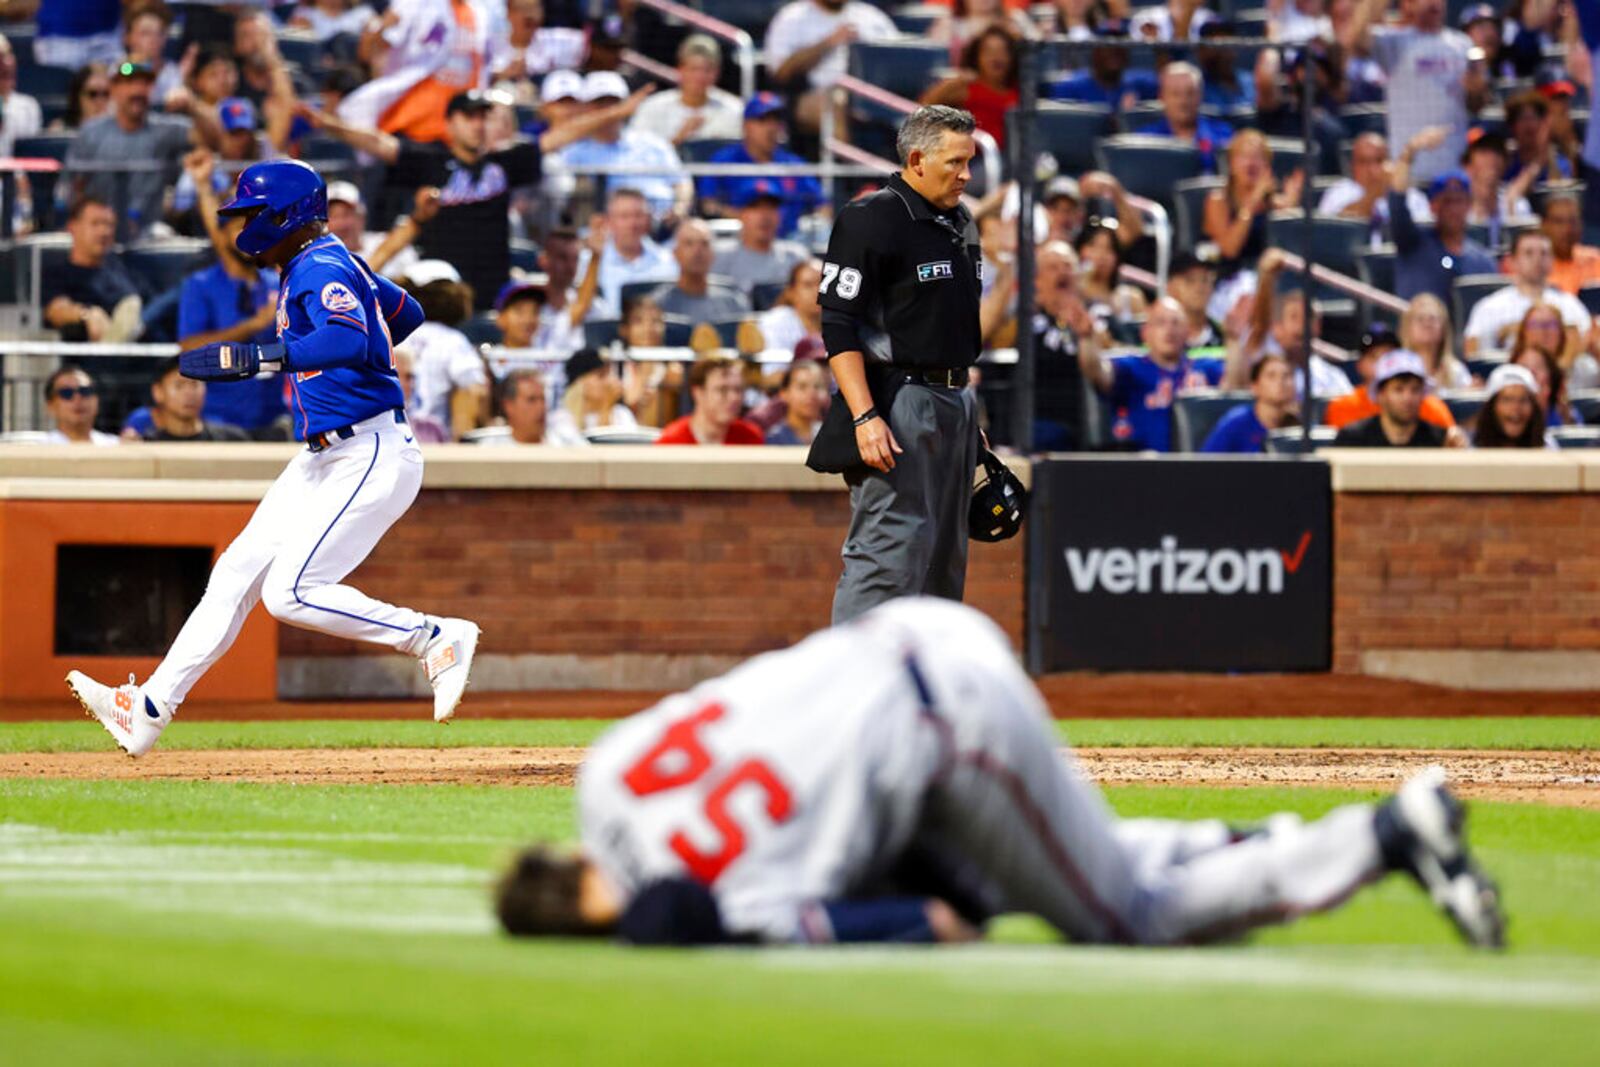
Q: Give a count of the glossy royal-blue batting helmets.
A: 1